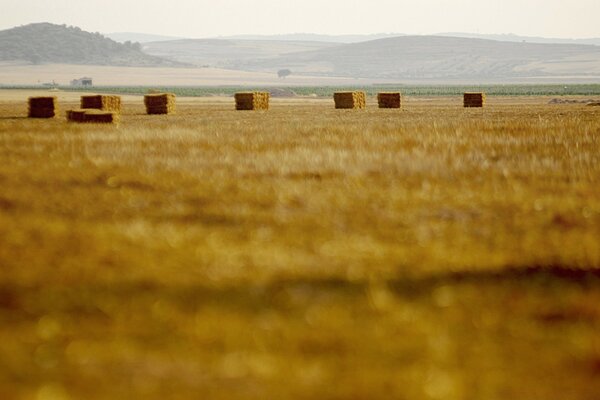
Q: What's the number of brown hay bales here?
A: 8